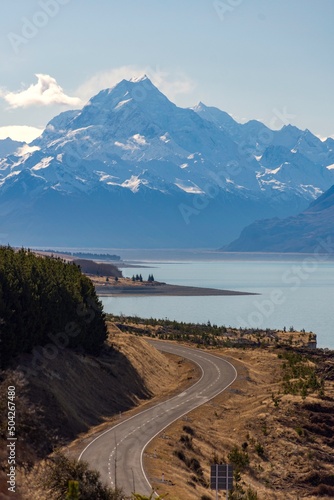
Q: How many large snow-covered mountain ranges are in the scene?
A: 1